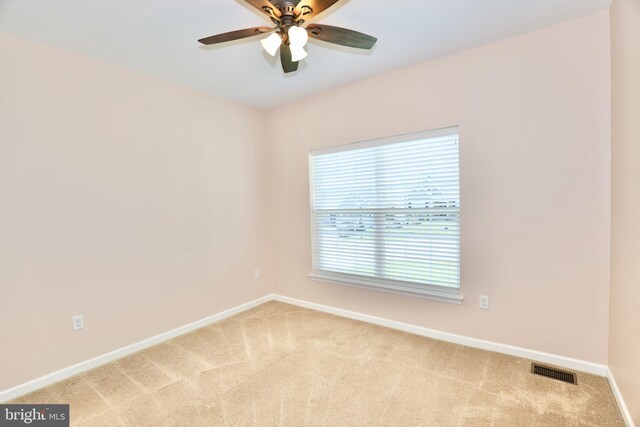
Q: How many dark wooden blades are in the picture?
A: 5